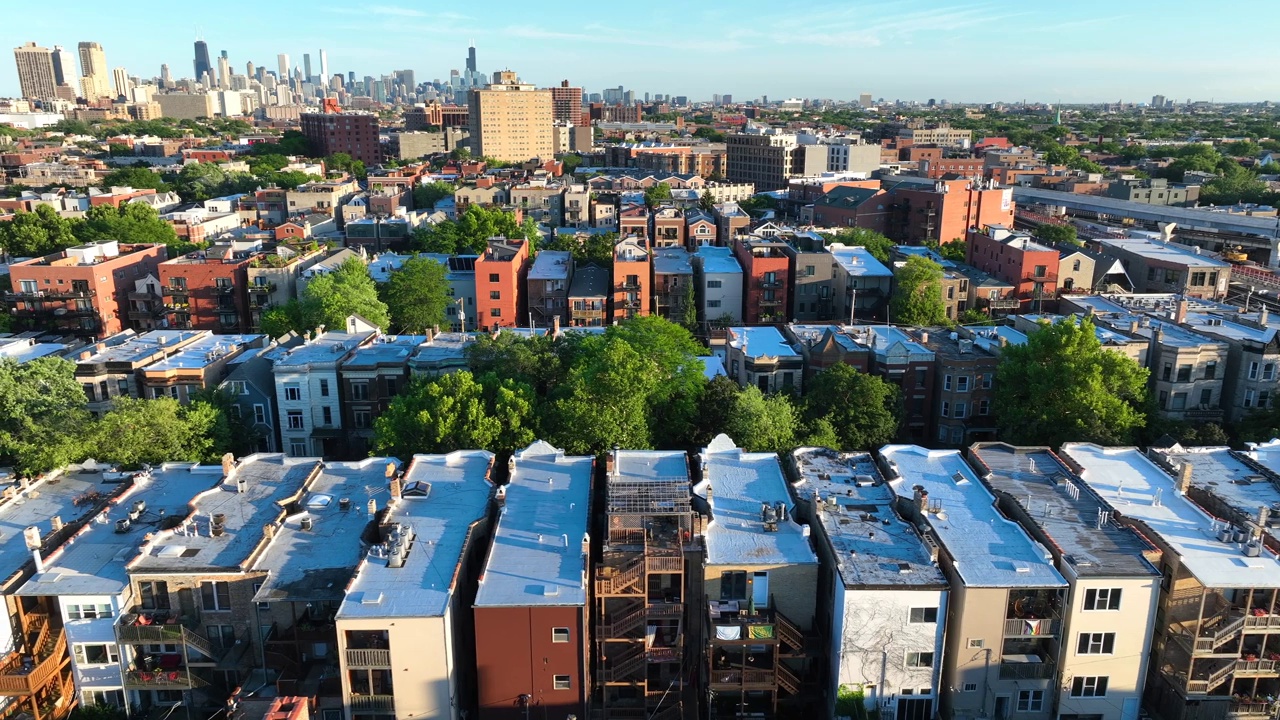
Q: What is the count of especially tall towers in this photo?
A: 2